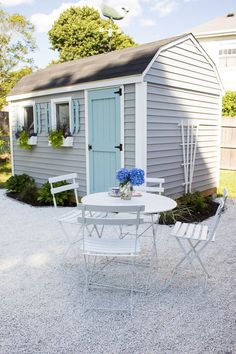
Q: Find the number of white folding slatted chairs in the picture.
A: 4